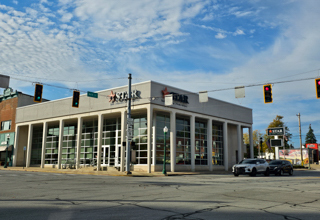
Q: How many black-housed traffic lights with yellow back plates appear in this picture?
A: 4